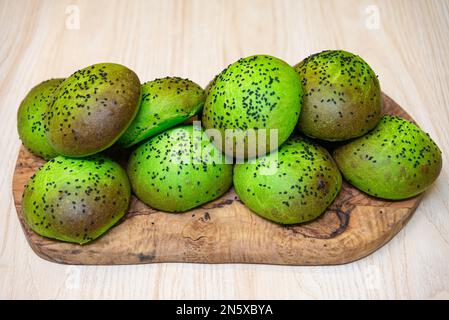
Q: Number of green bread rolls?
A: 9